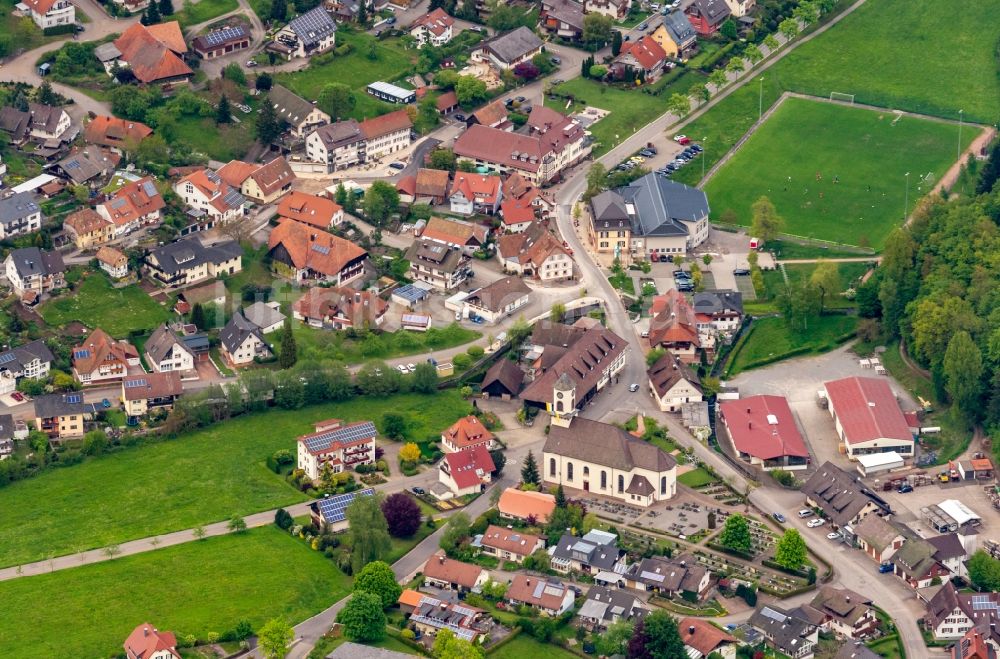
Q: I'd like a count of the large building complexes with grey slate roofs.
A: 1